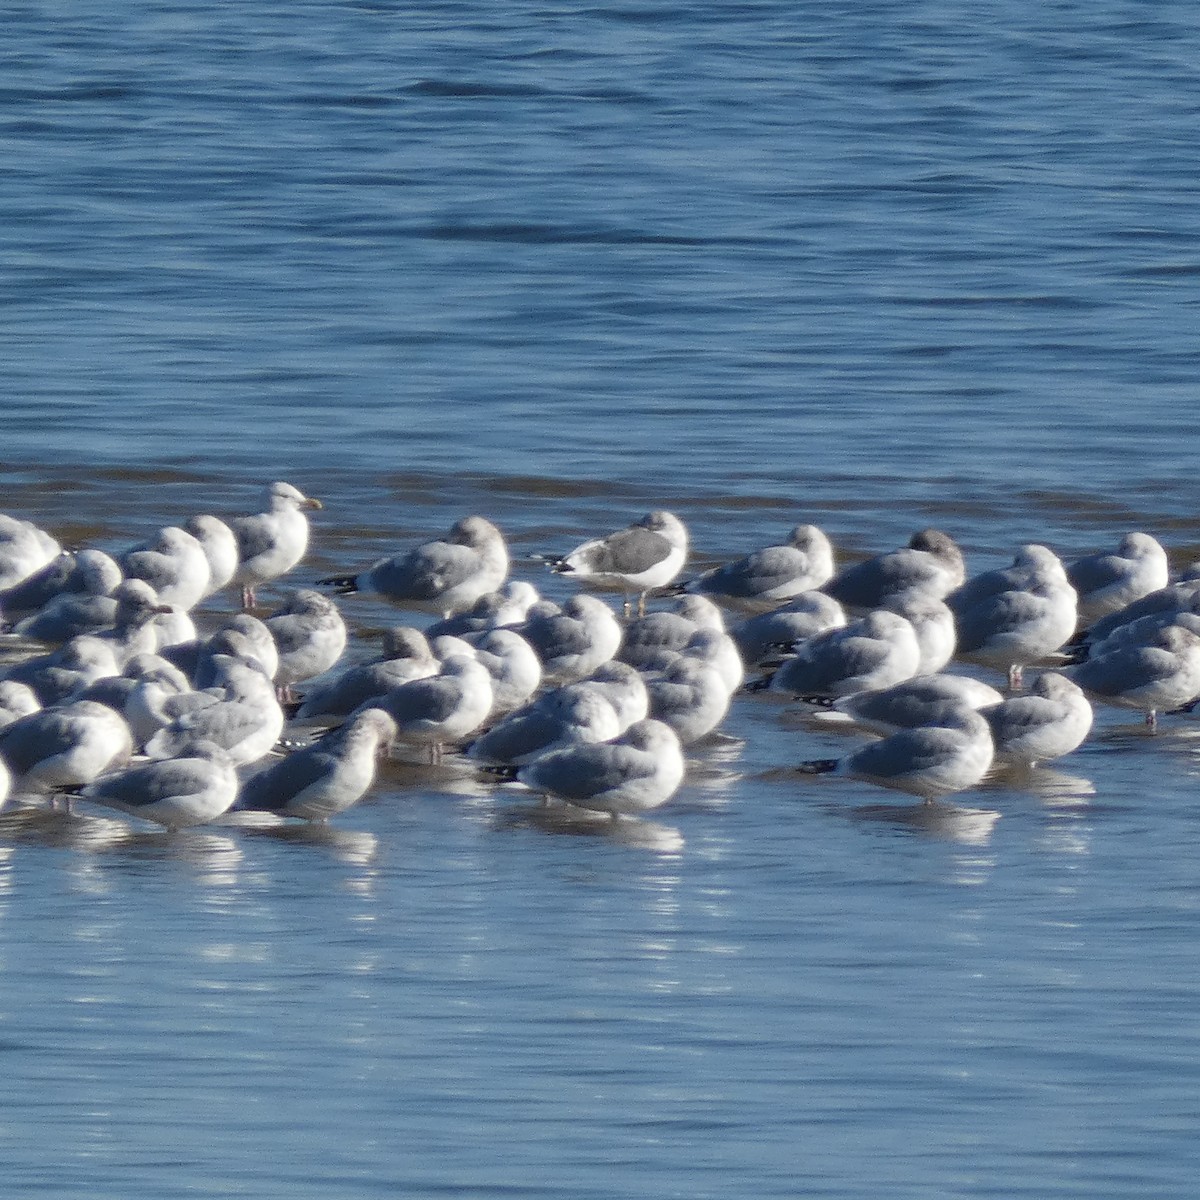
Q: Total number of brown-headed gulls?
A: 1